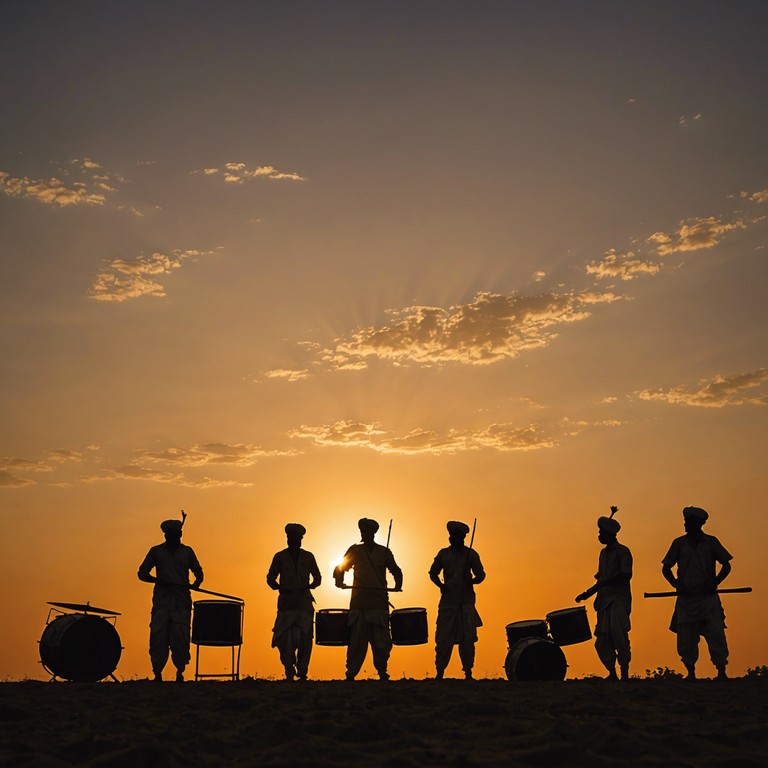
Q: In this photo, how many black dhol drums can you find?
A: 7